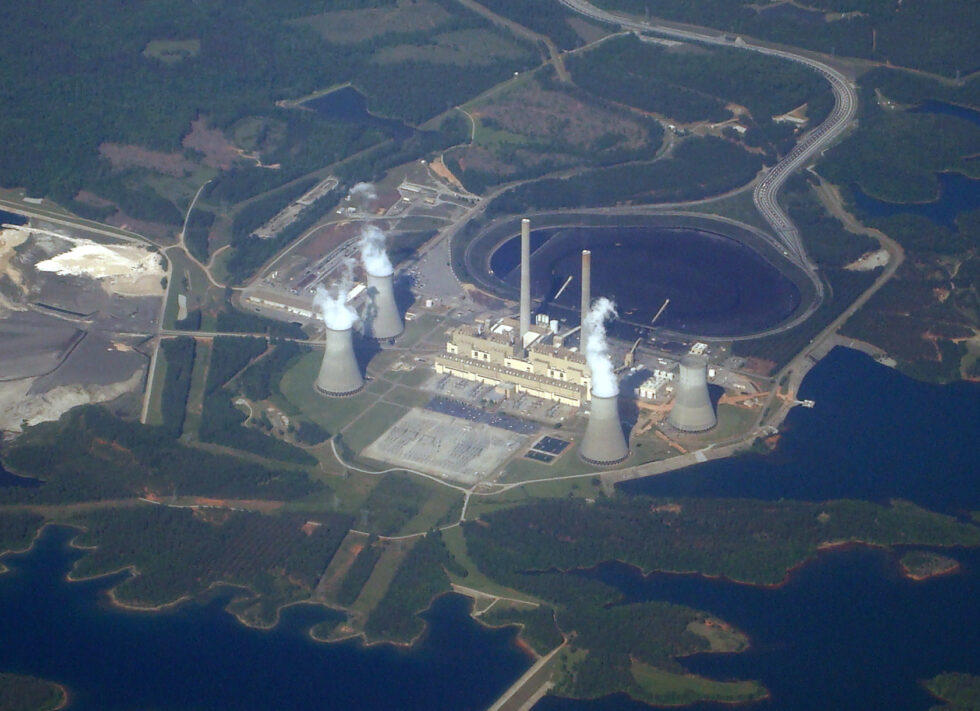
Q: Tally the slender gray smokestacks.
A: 2